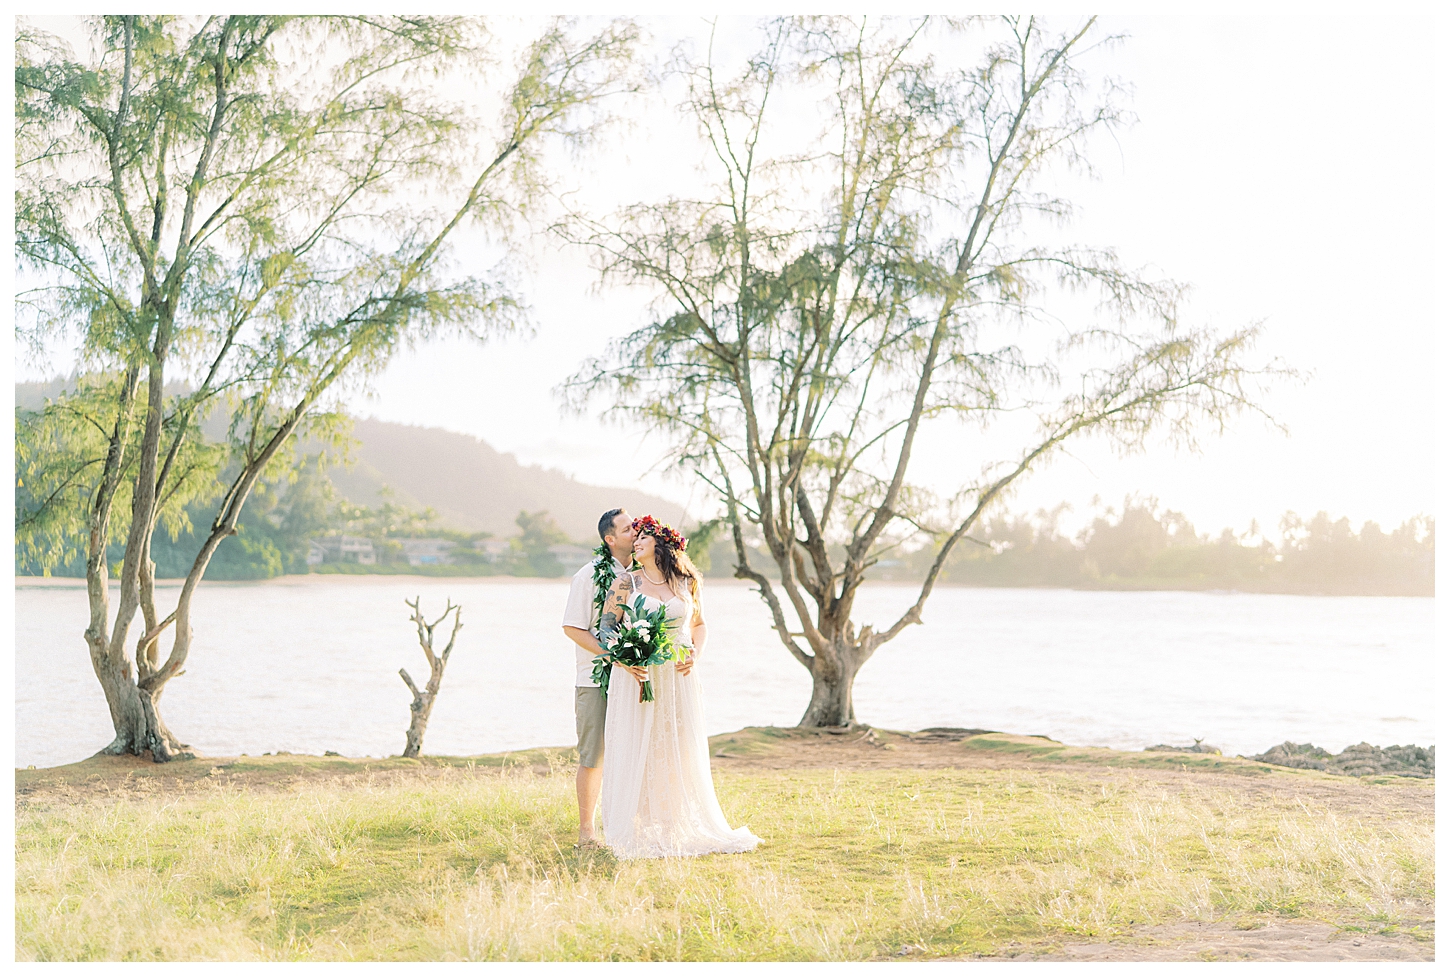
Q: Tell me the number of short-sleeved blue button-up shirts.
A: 0